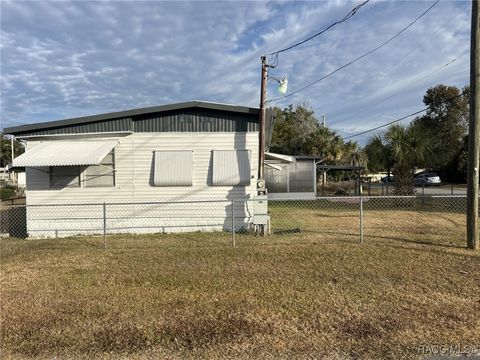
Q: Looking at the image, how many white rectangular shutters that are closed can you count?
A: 2